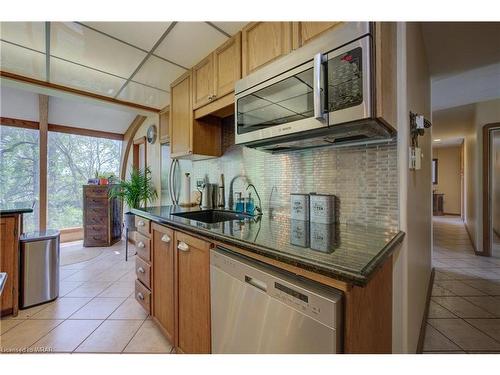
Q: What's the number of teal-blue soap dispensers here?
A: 2